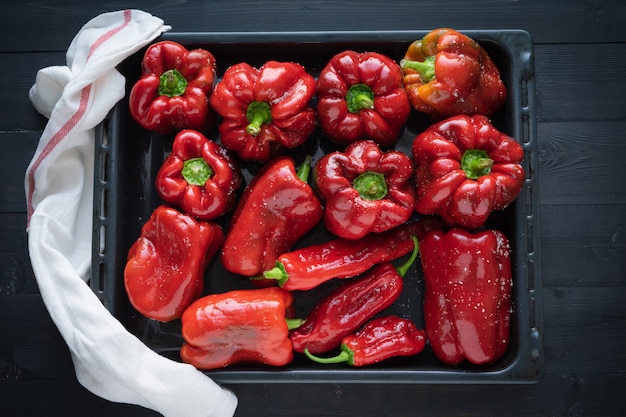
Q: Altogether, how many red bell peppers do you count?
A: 11